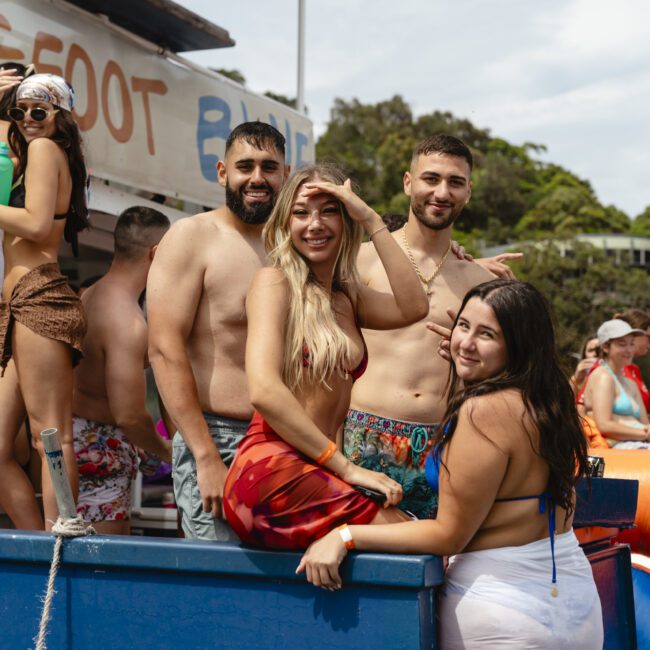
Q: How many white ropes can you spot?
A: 1